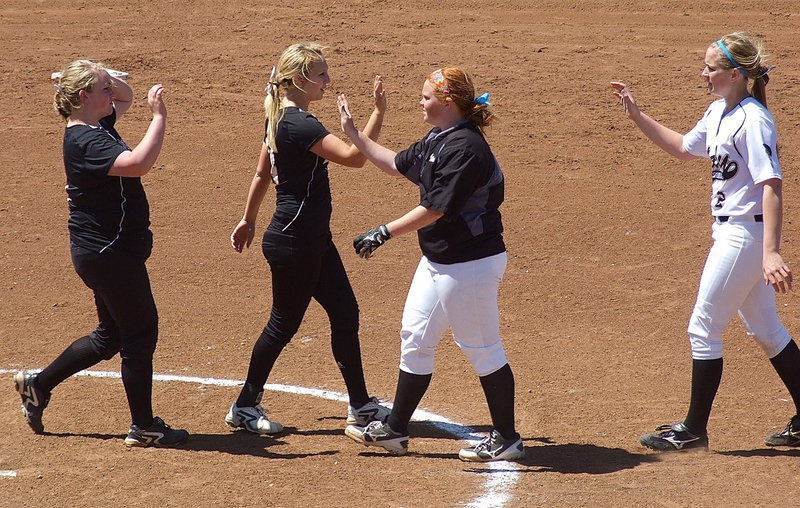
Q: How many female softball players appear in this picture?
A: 4